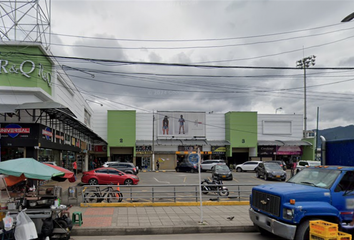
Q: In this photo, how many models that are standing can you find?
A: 2